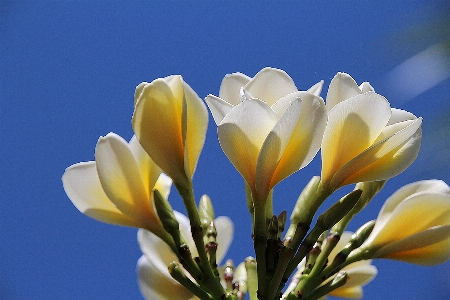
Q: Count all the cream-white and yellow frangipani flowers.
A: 7